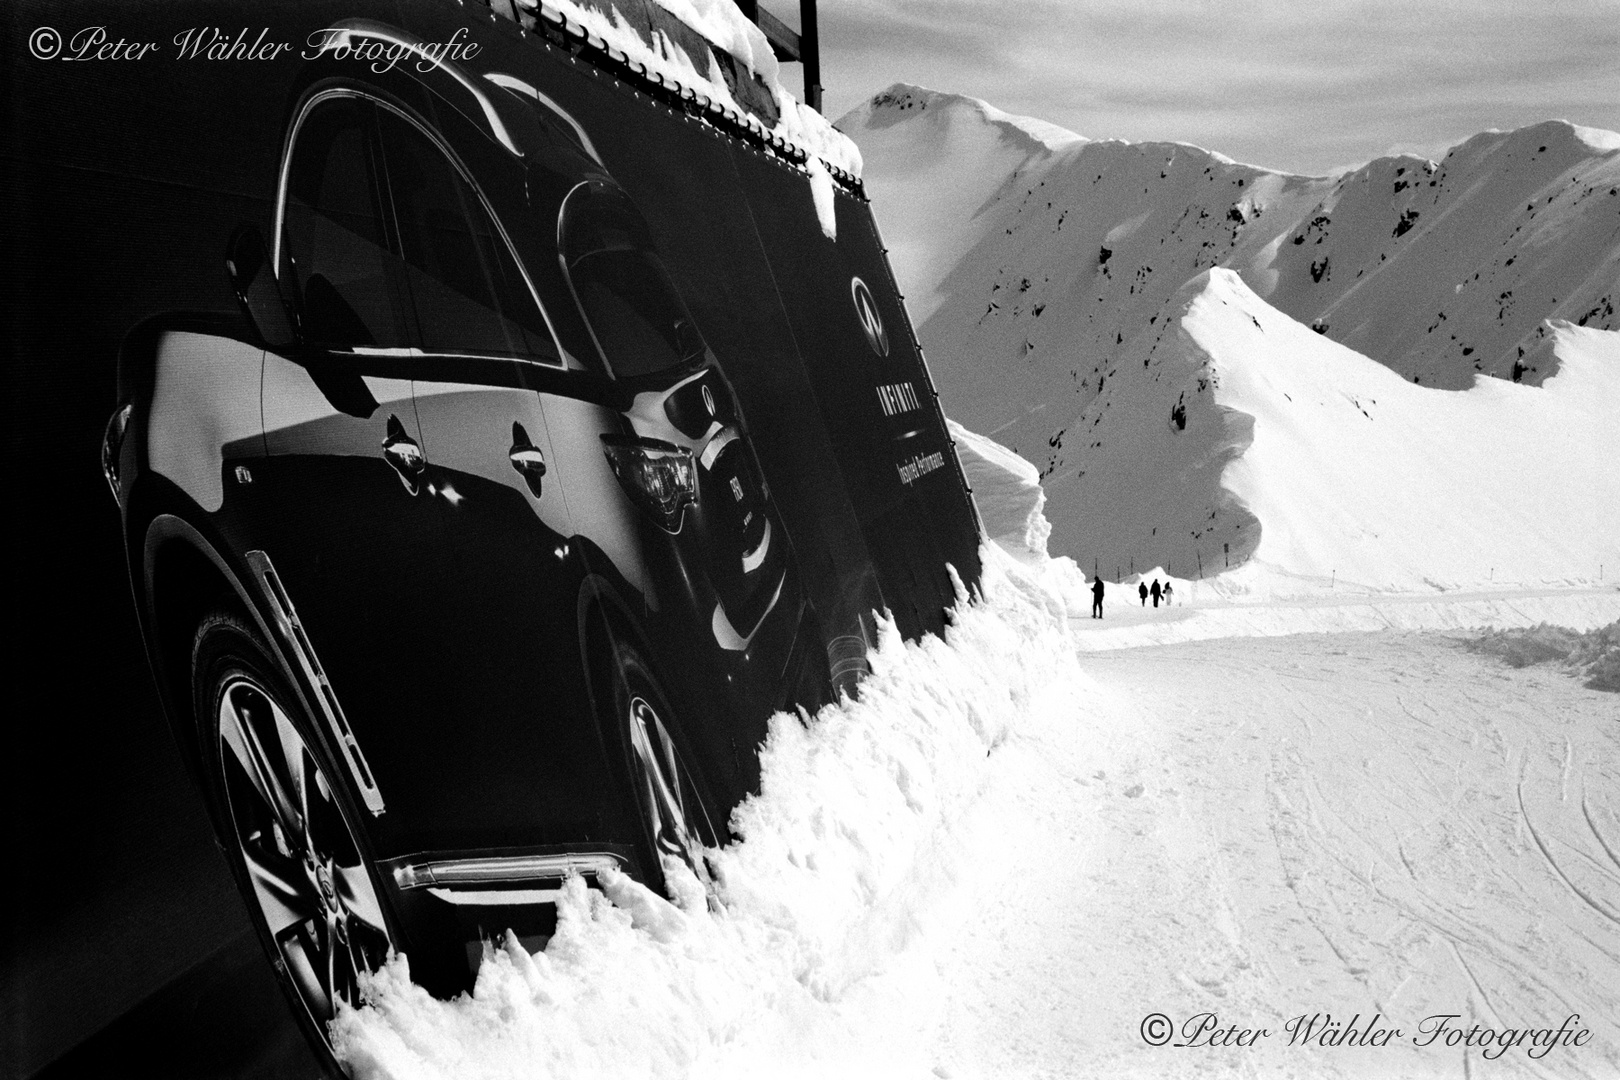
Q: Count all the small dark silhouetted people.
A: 4